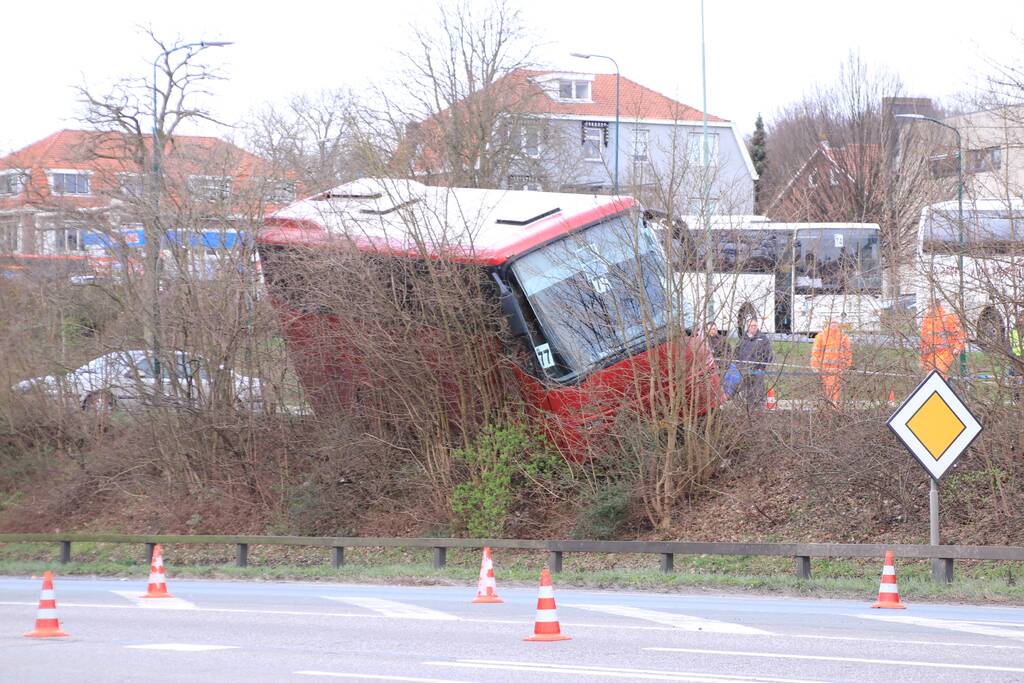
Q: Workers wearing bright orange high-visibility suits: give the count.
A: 2